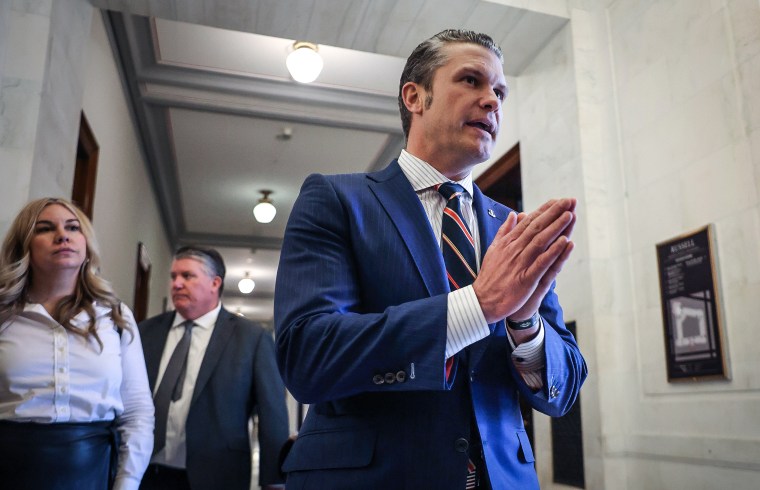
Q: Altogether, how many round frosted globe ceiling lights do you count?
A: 3